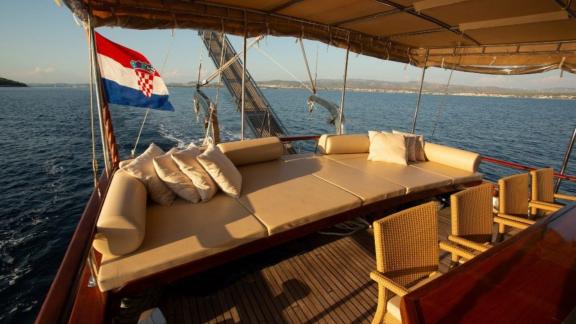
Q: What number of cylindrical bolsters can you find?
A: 4